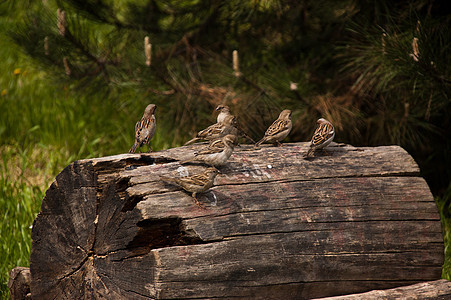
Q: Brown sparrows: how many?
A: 7